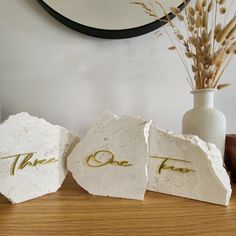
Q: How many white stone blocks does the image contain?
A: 3